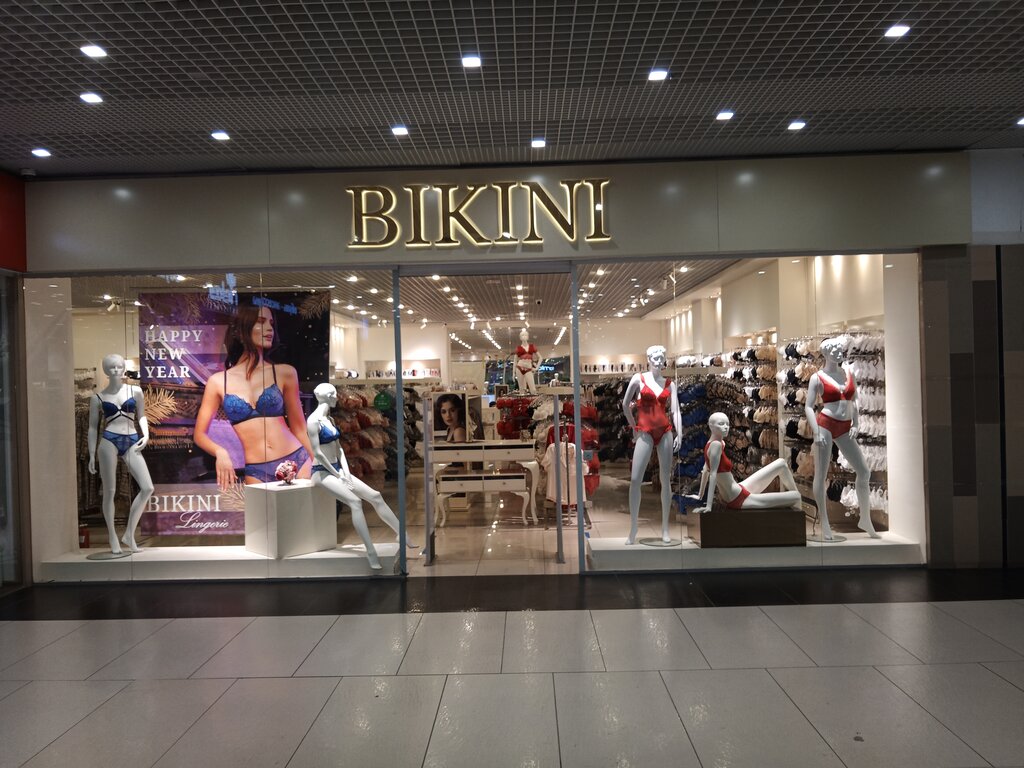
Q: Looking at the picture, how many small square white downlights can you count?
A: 12